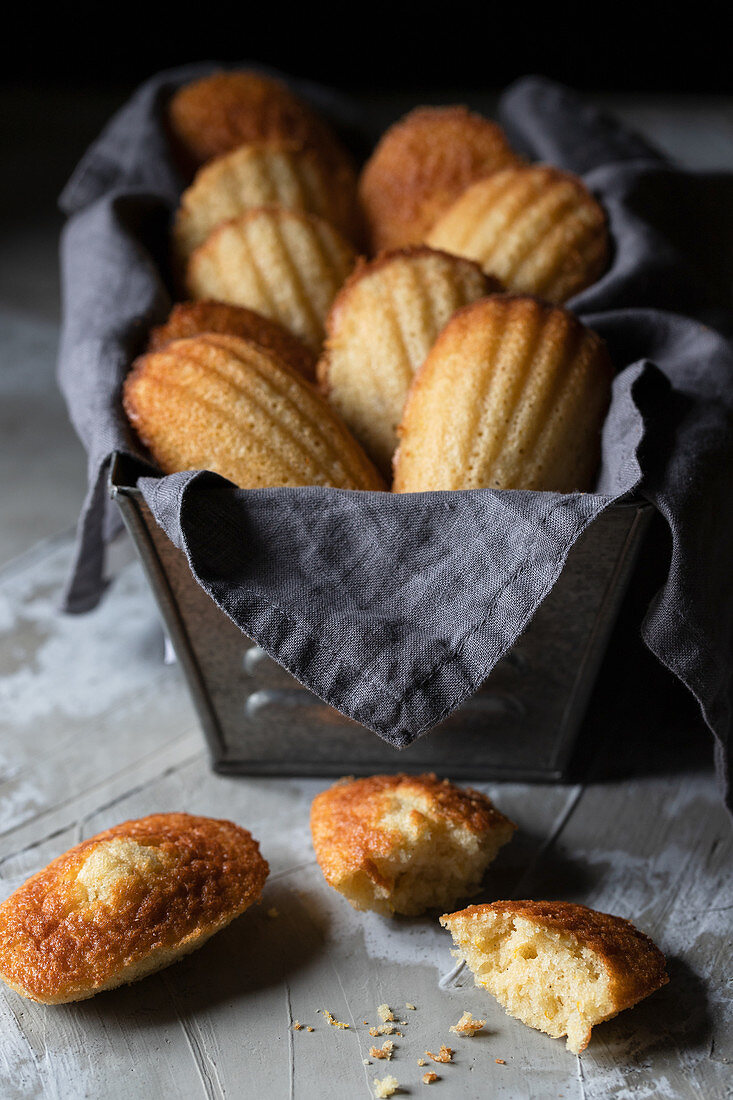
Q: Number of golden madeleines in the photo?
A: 11